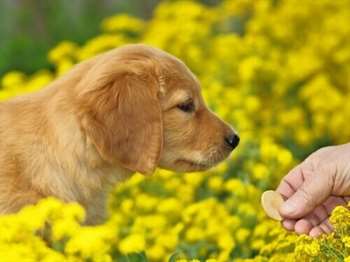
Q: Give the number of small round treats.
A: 1